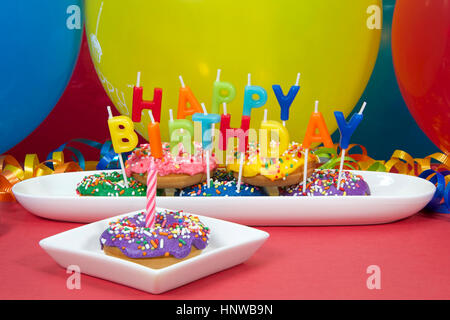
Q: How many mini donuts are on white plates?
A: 6